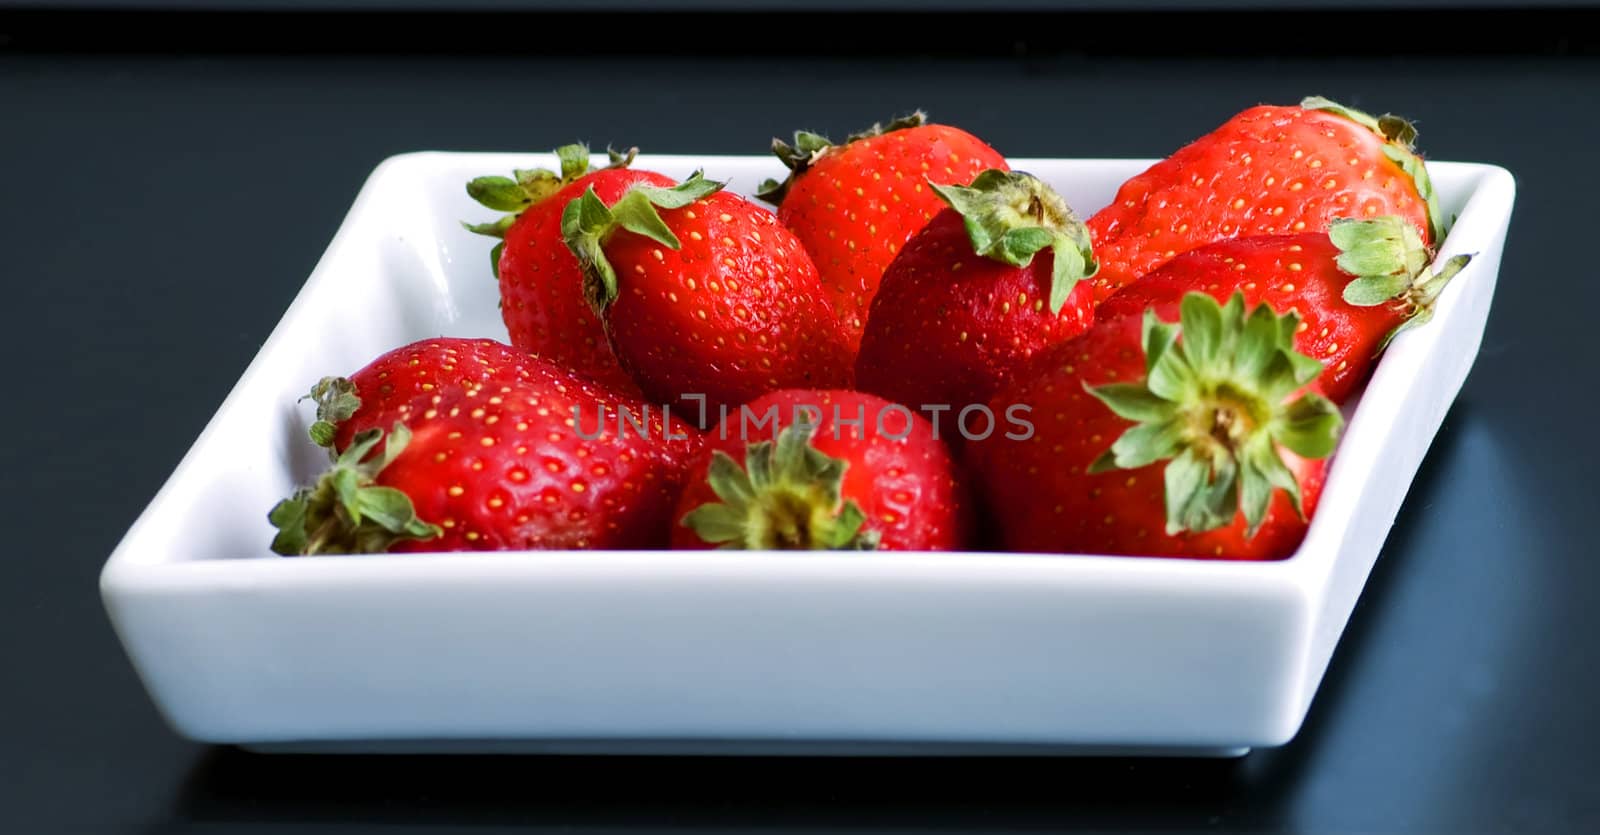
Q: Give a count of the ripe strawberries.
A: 10